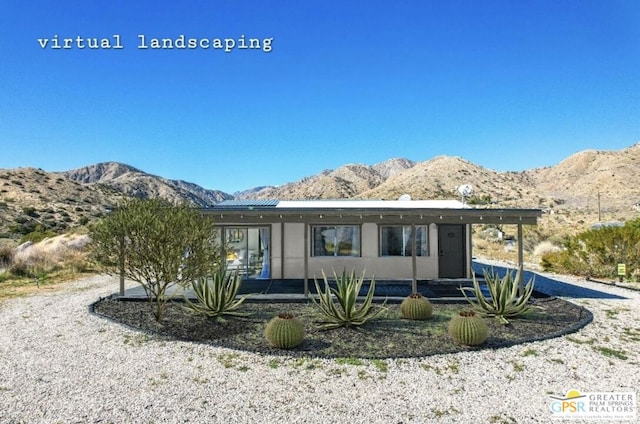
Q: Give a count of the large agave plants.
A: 3